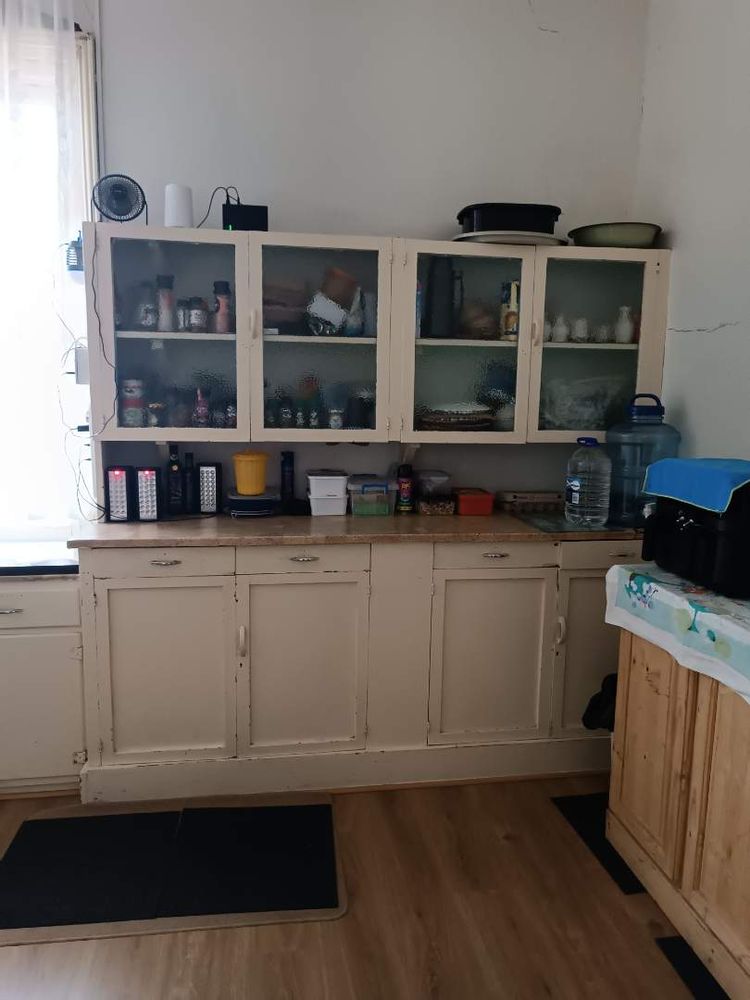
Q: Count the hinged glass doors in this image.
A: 4